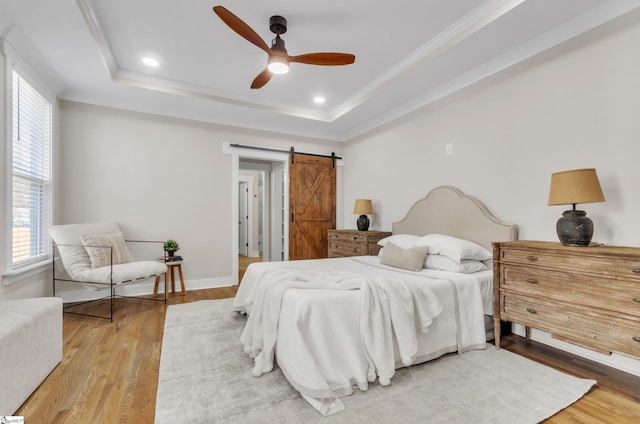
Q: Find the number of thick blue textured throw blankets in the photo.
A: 0